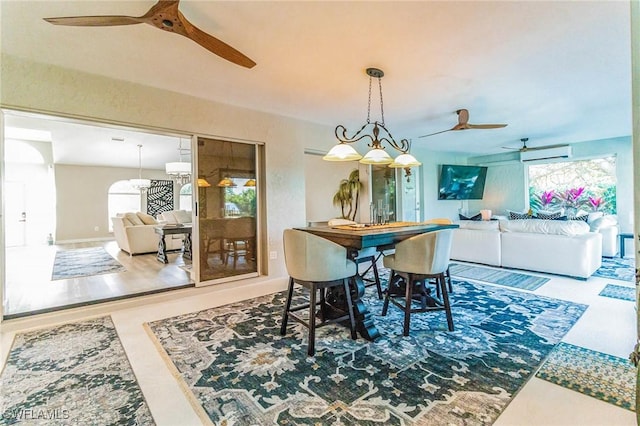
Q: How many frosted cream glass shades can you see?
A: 3